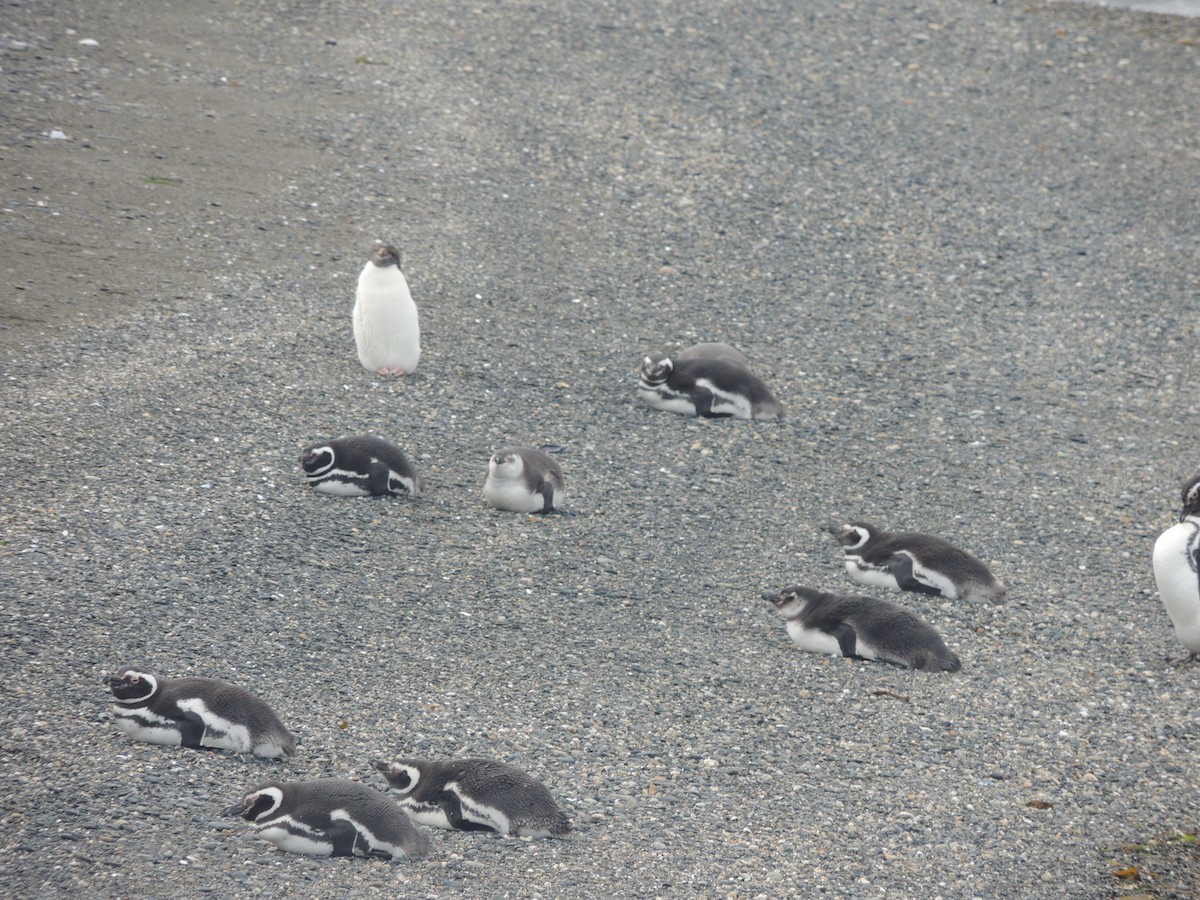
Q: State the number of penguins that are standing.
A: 2